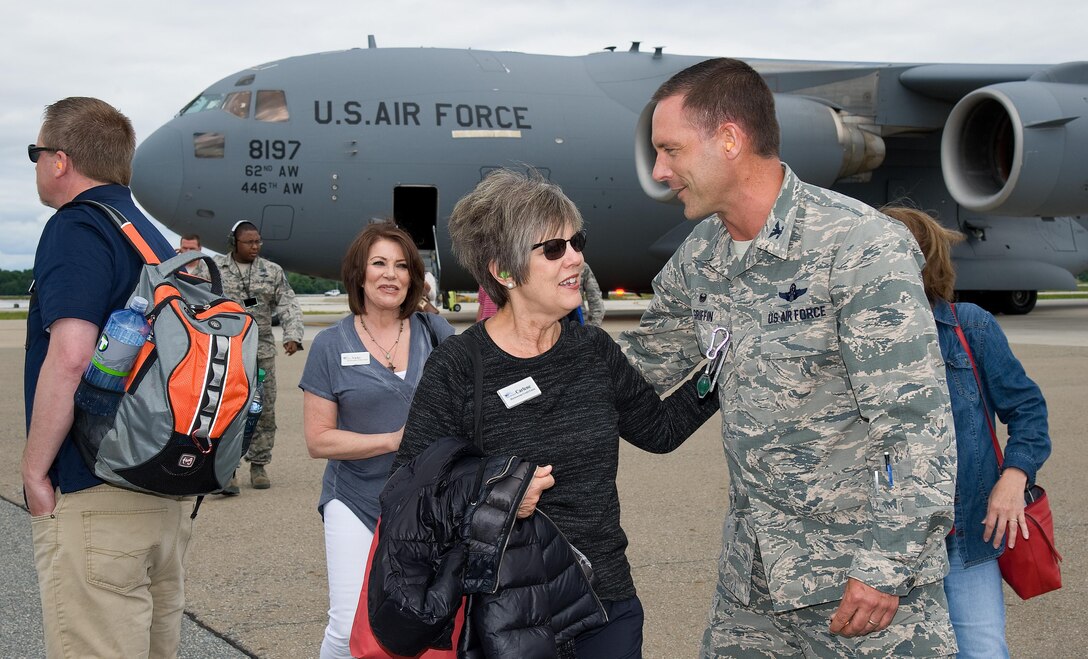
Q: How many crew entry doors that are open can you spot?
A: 1